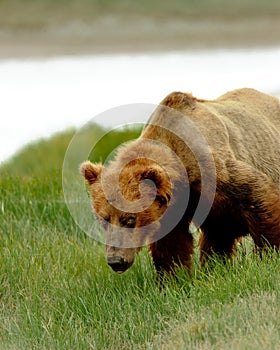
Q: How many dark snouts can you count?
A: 1